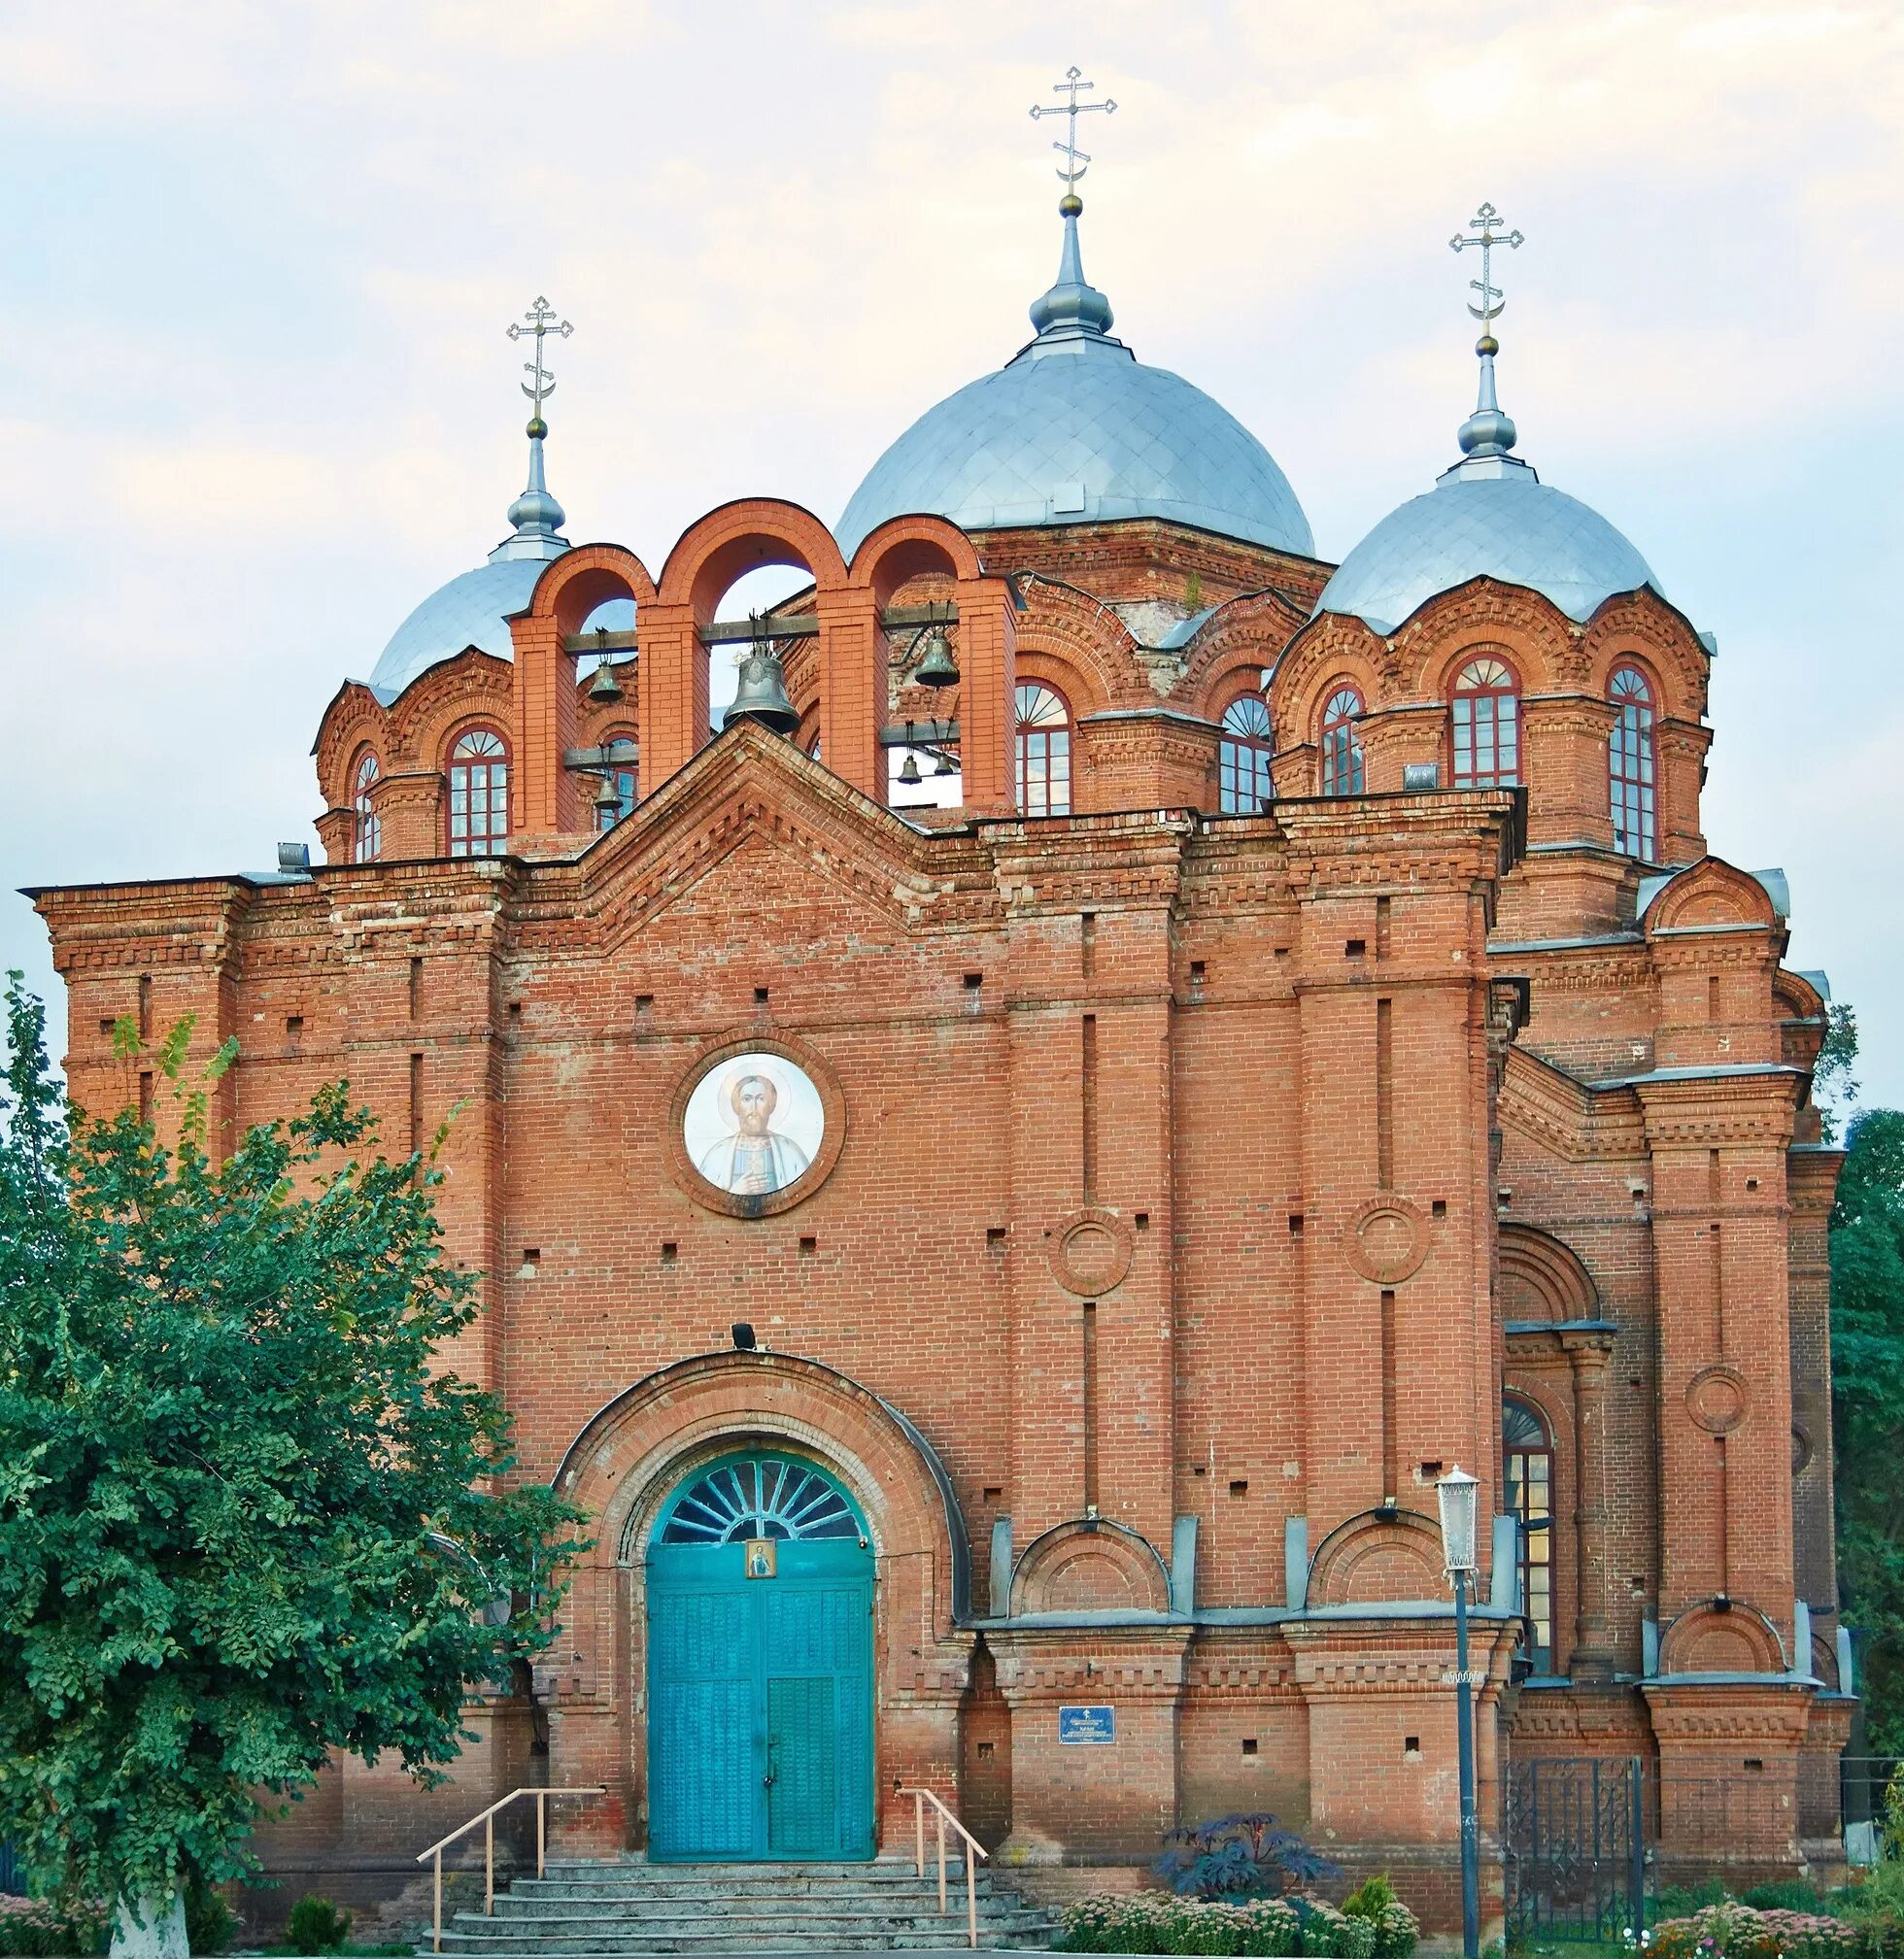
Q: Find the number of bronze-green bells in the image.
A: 6